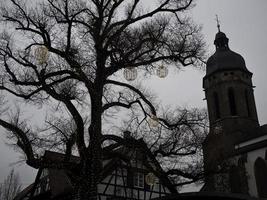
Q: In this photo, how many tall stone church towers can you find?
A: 1